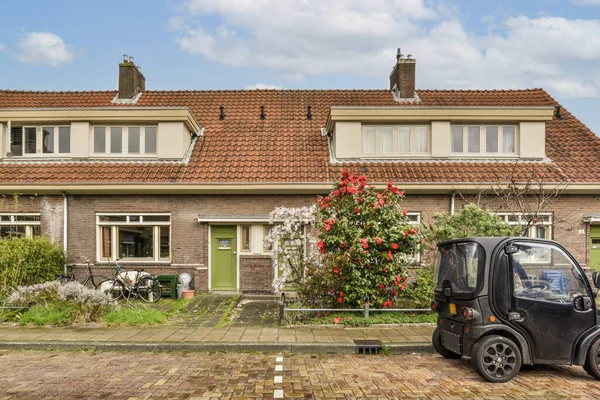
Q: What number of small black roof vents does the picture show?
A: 4